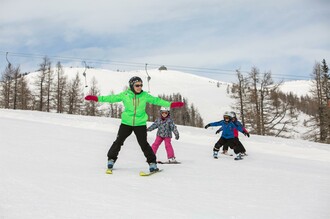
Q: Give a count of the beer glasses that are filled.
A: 0